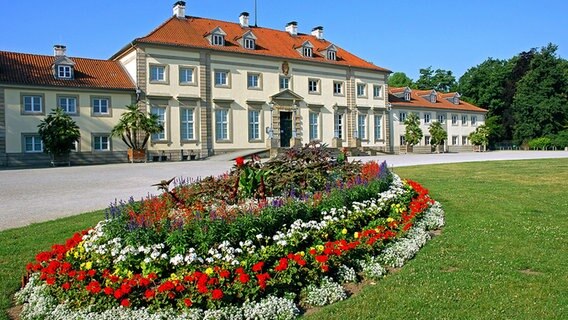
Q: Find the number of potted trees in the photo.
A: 5